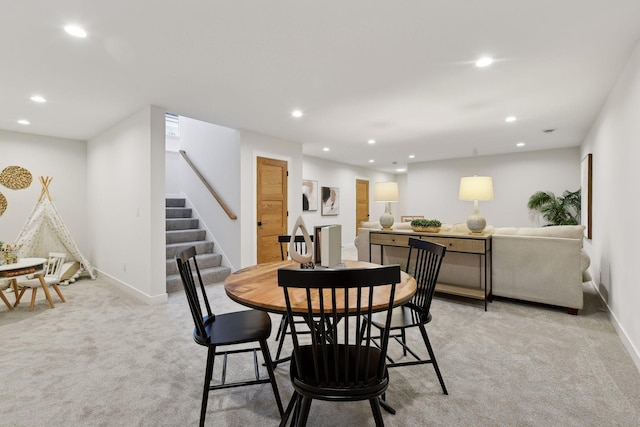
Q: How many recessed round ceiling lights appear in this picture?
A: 12